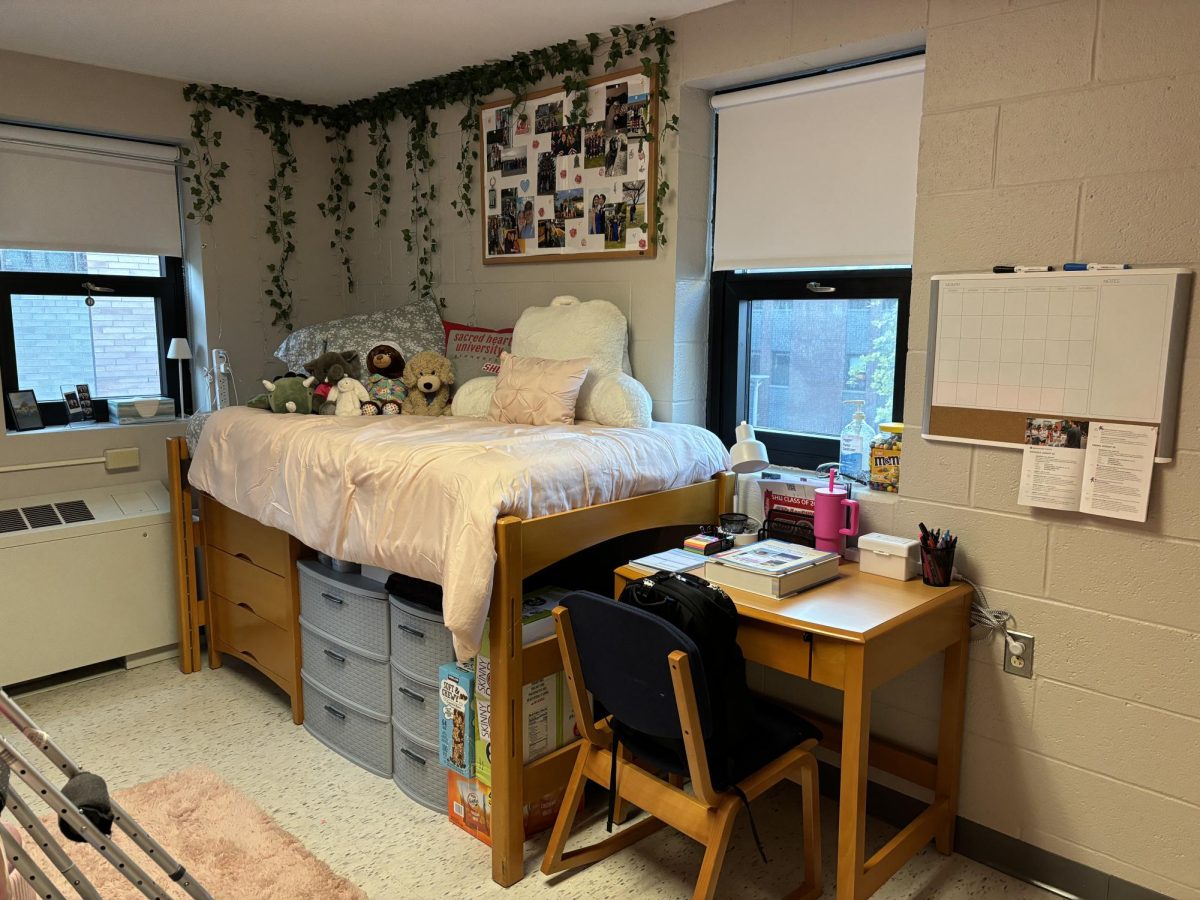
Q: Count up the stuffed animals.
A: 5